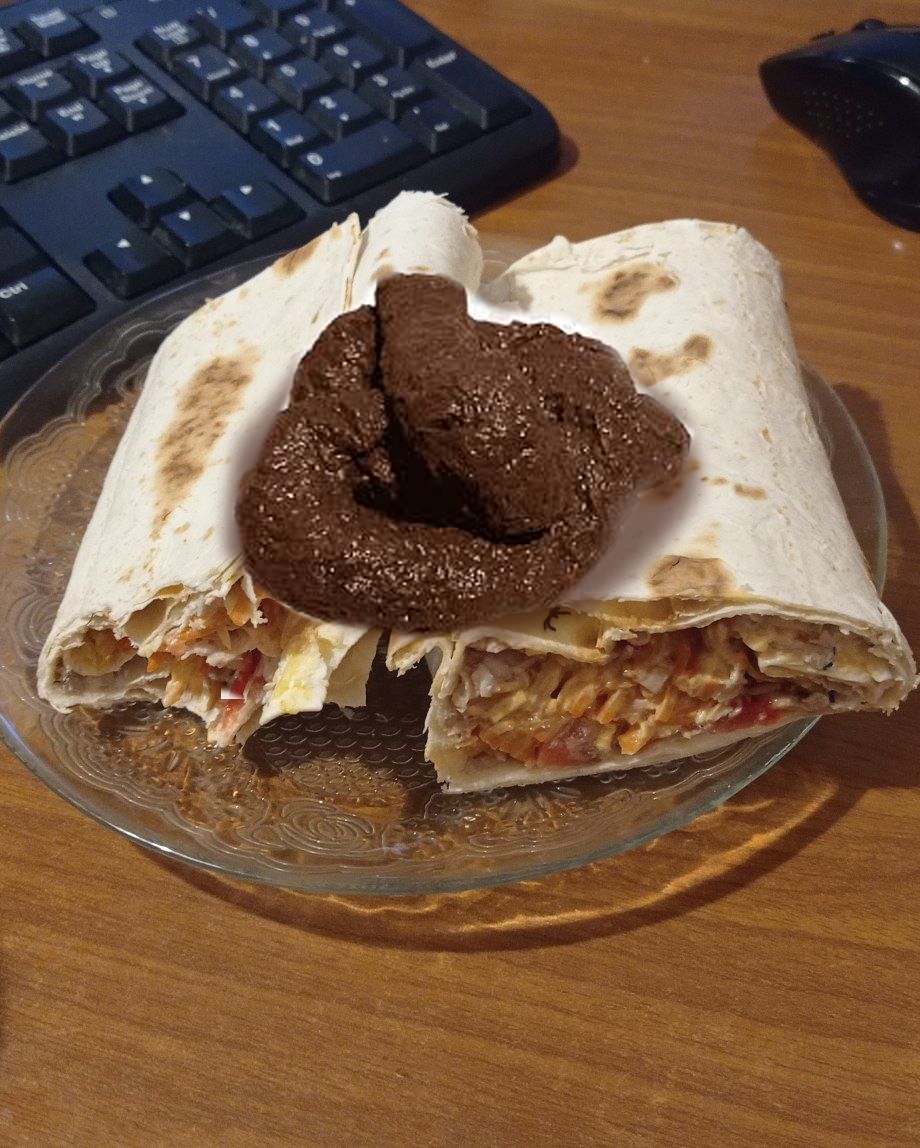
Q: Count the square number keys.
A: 9